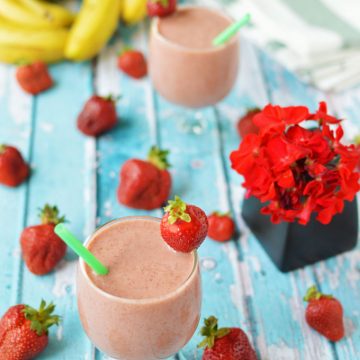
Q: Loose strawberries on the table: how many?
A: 11